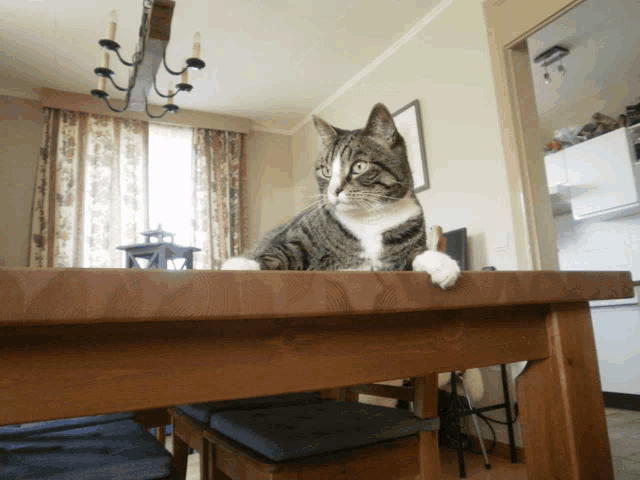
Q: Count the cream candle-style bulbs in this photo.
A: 6